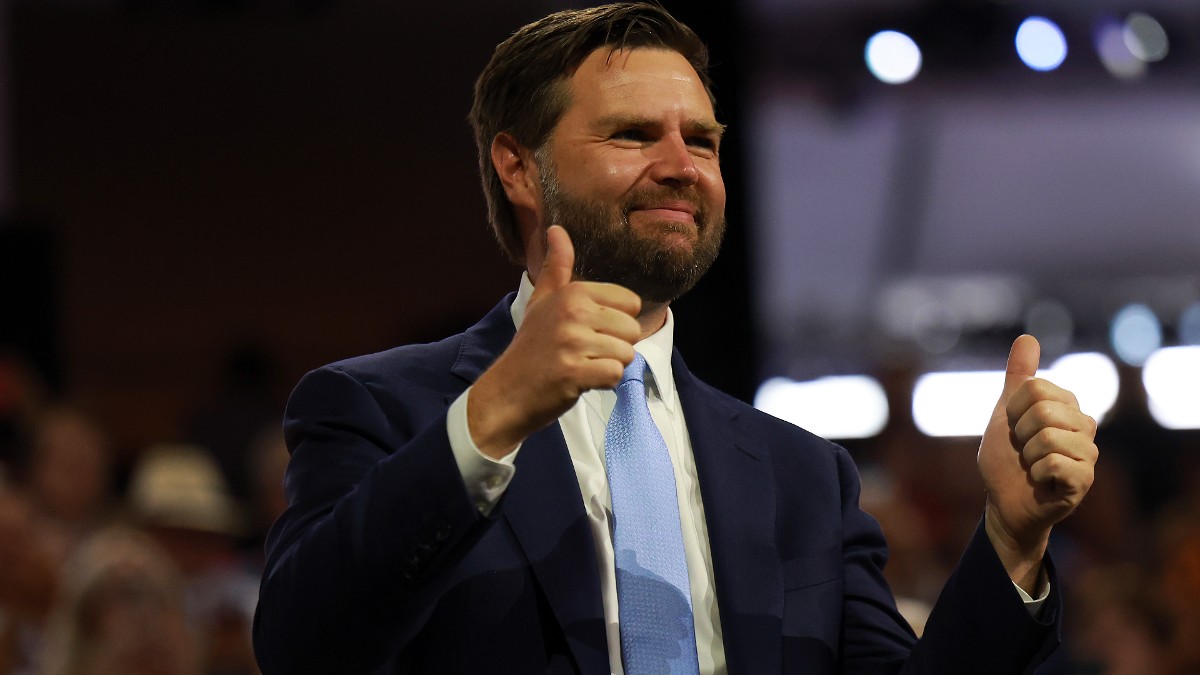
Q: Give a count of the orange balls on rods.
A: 0